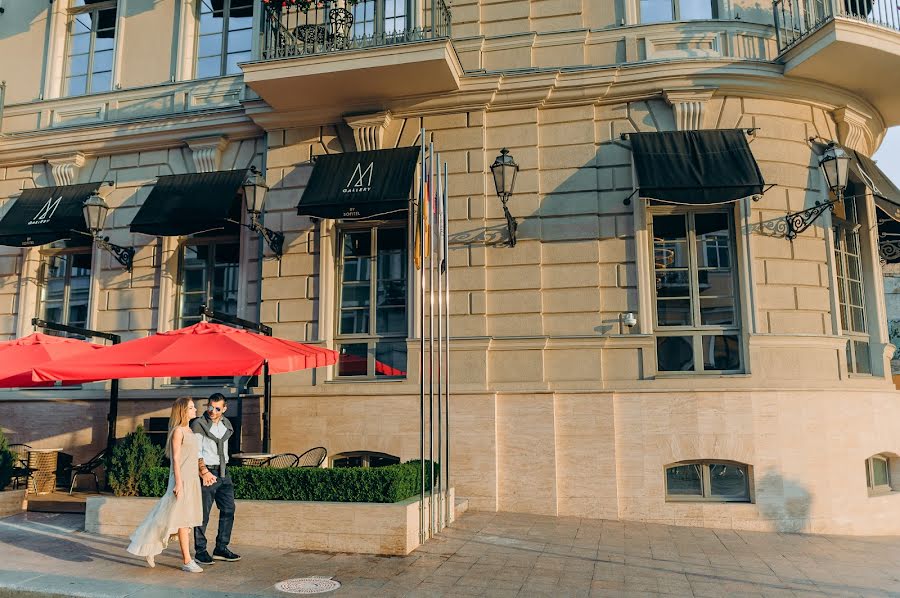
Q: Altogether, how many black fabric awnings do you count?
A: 5